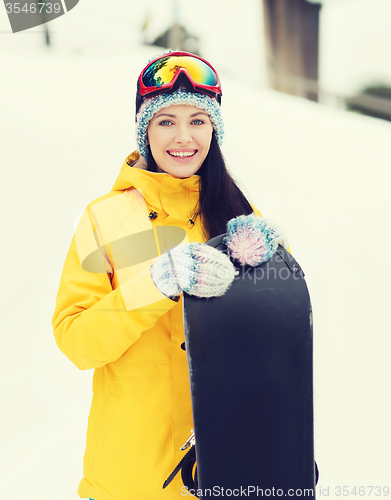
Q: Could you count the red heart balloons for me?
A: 0